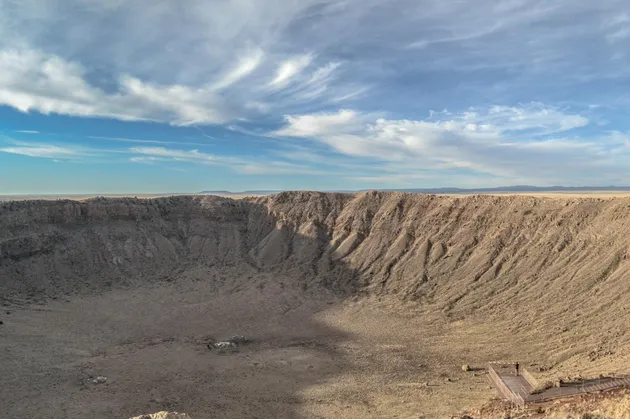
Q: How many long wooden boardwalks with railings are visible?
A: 1